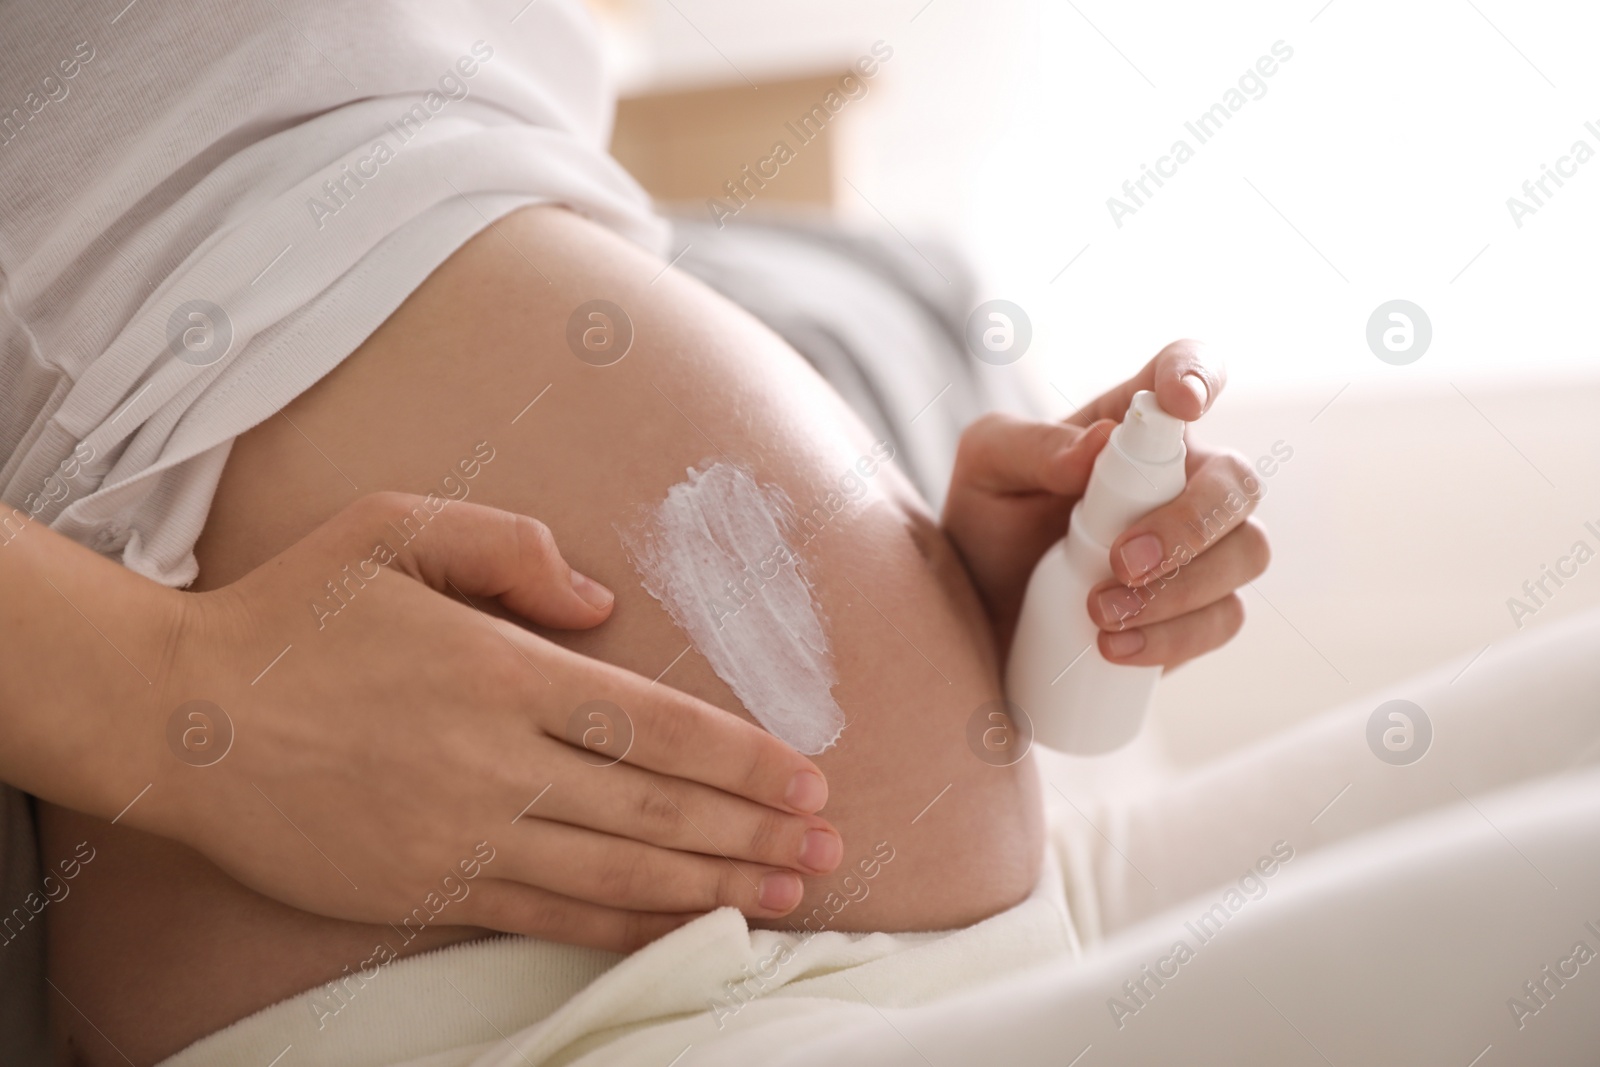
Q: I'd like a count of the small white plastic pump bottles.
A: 1